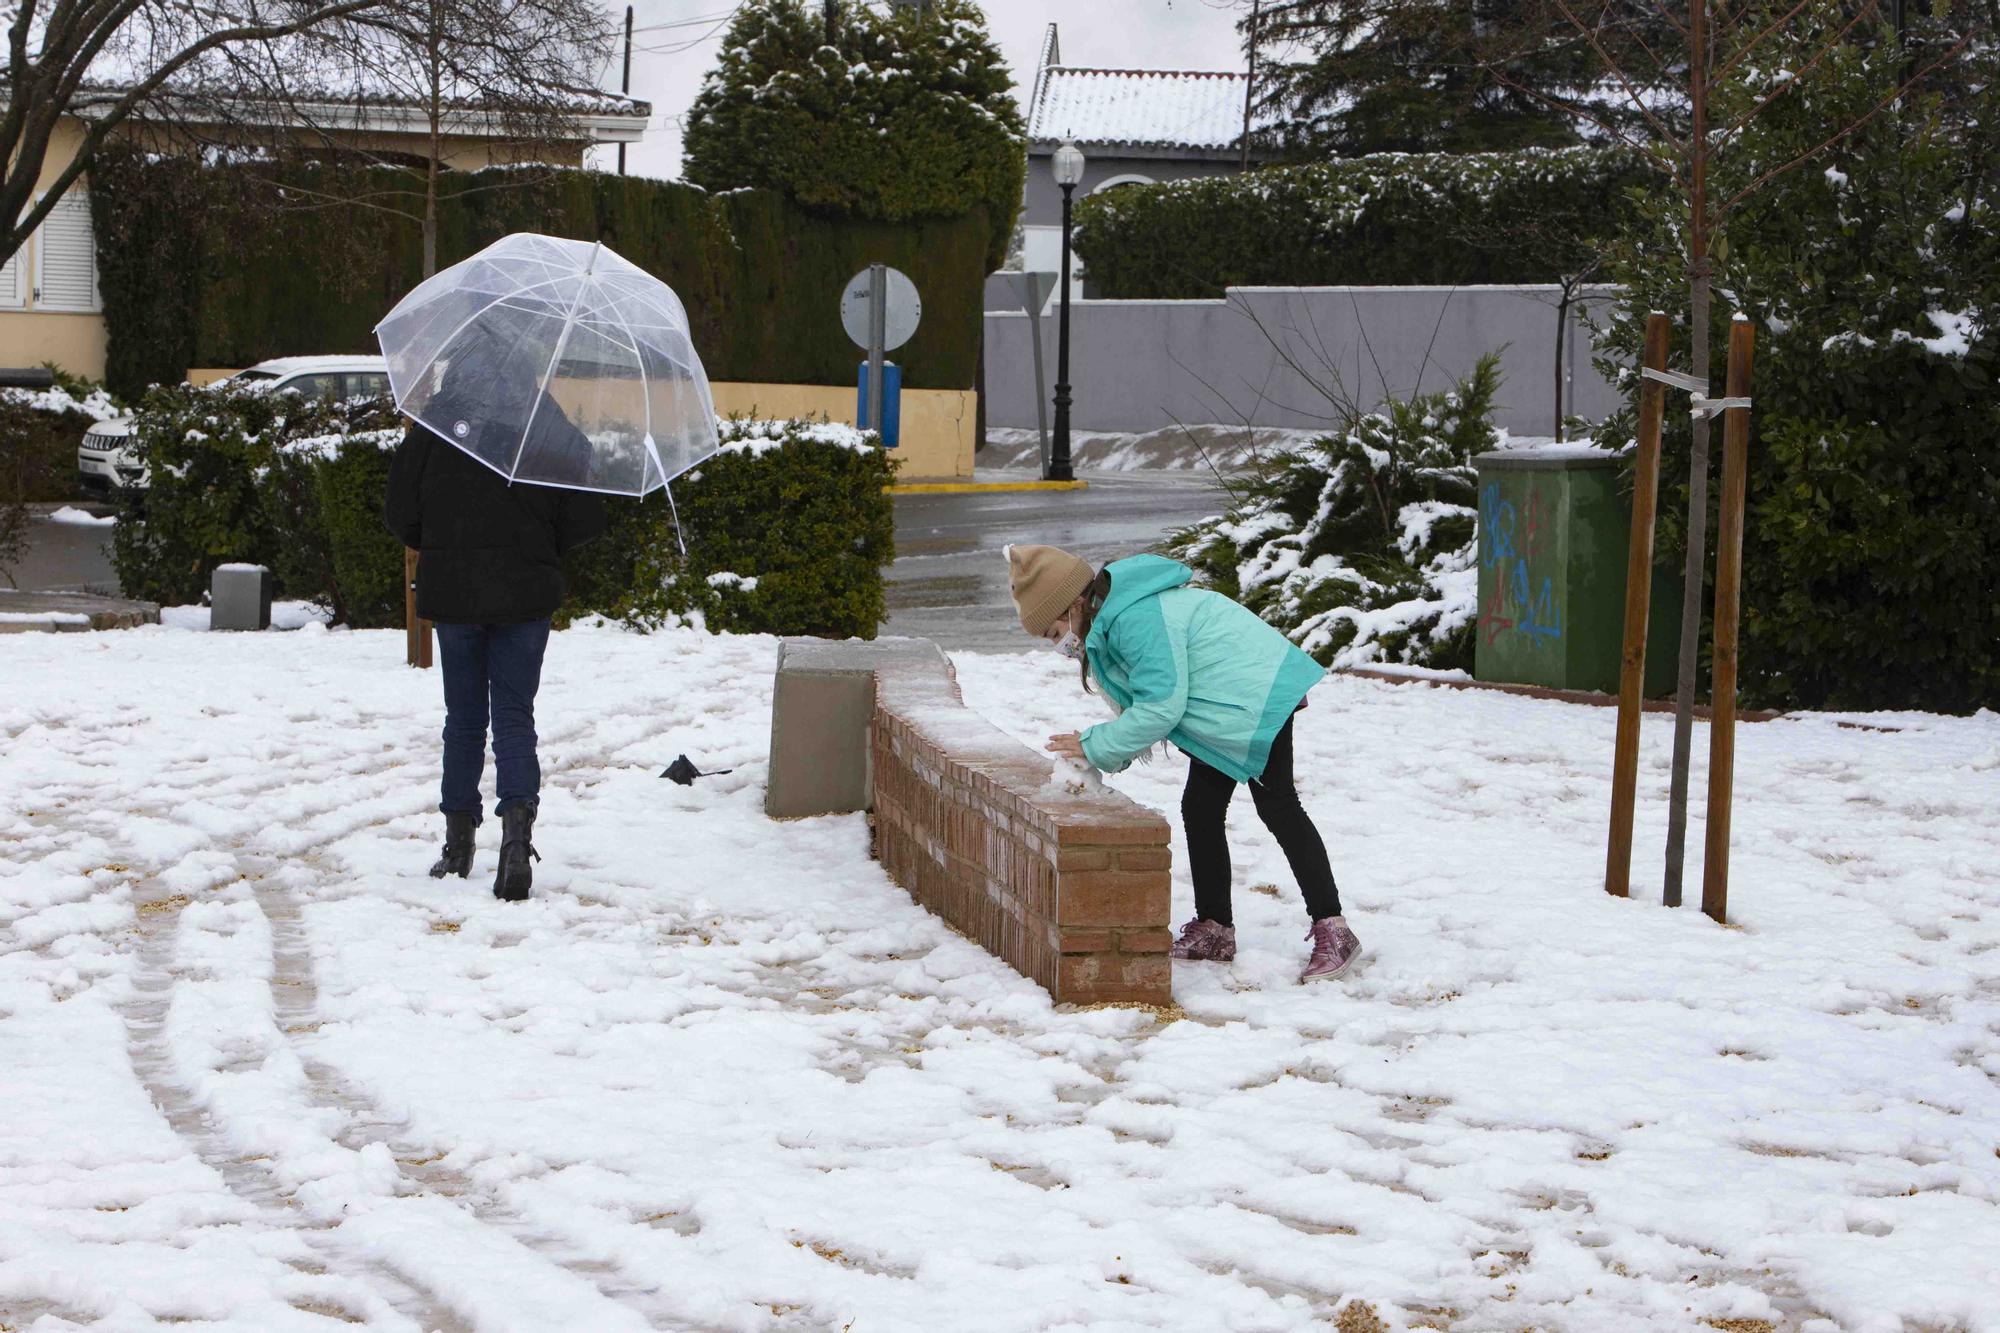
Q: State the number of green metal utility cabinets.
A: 1